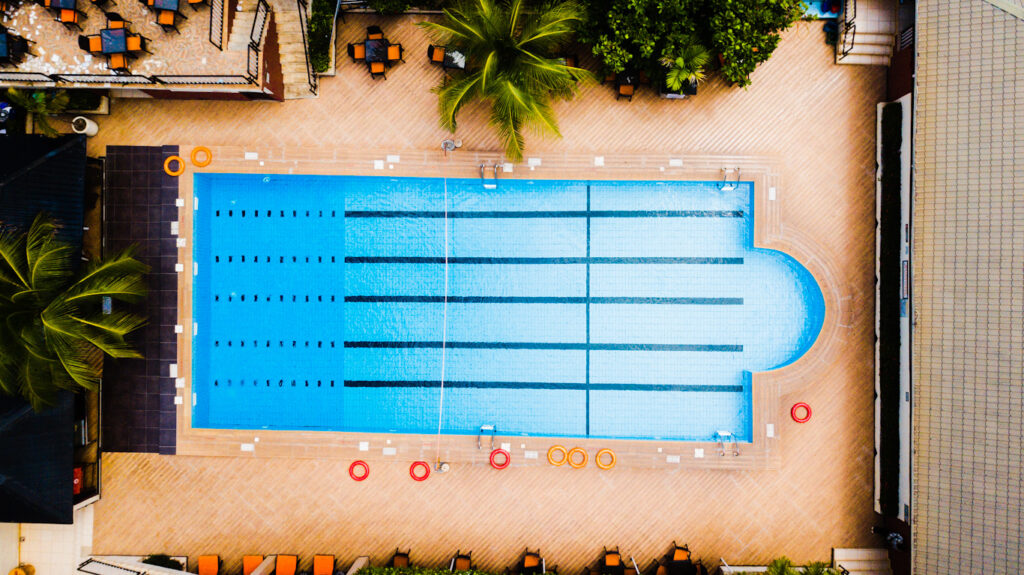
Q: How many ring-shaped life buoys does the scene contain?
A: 9